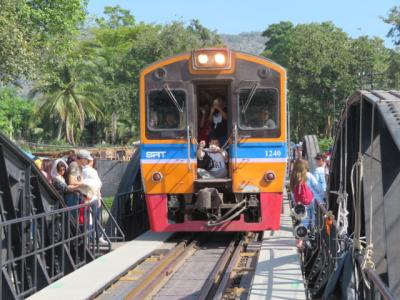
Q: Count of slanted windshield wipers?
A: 2